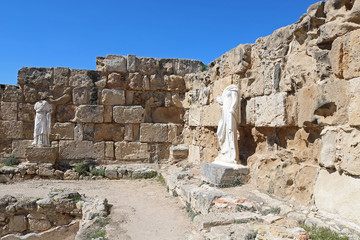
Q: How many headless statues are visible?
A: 2